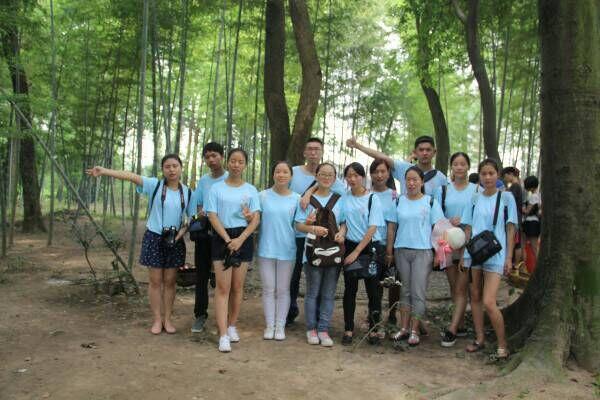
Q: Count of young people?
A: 12